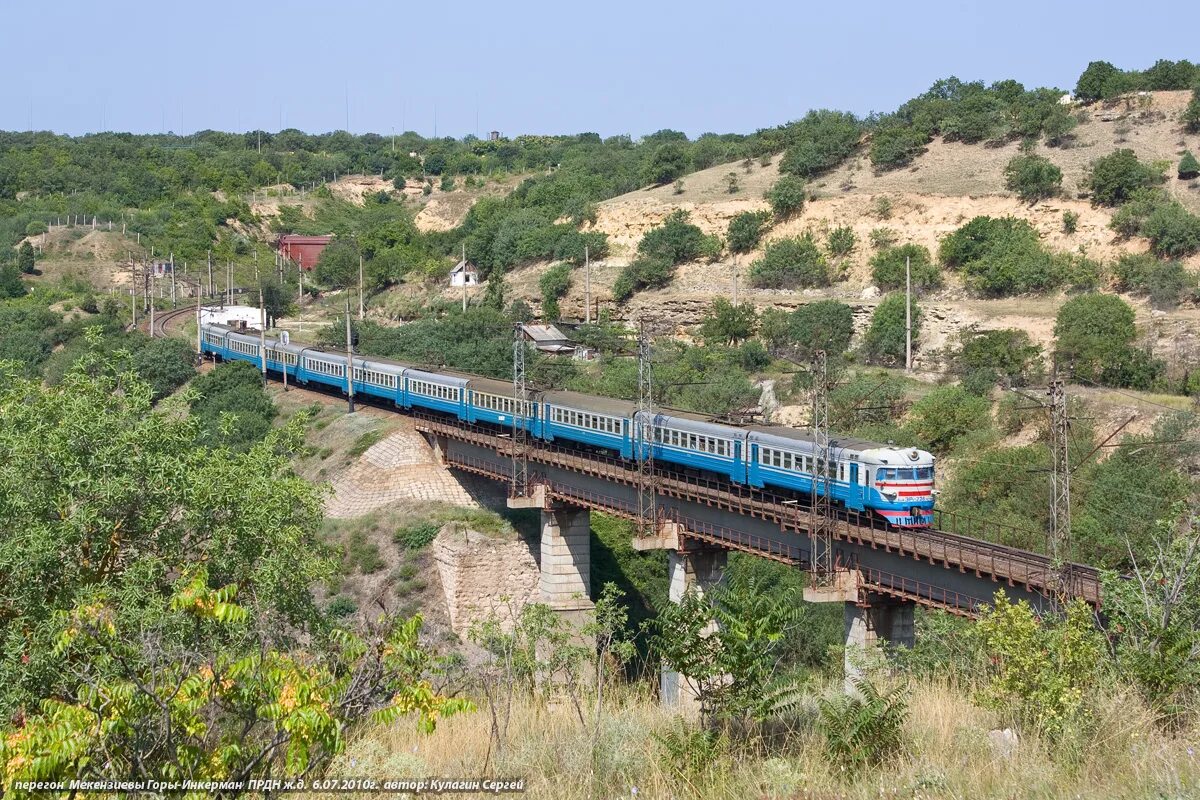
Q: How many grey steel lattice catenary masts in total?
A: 4